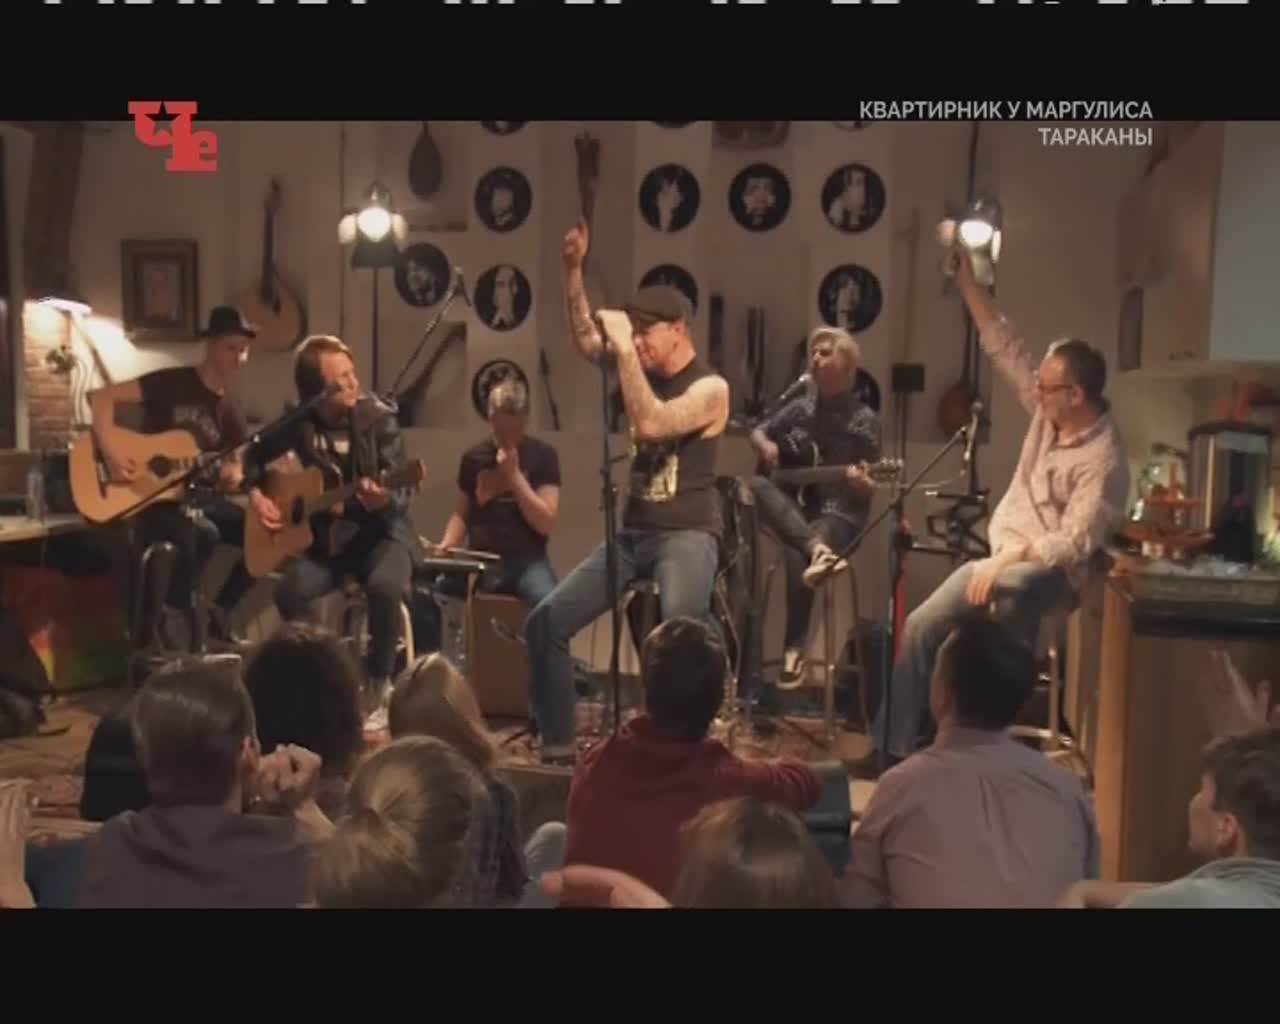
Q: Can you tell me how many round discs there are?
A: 13